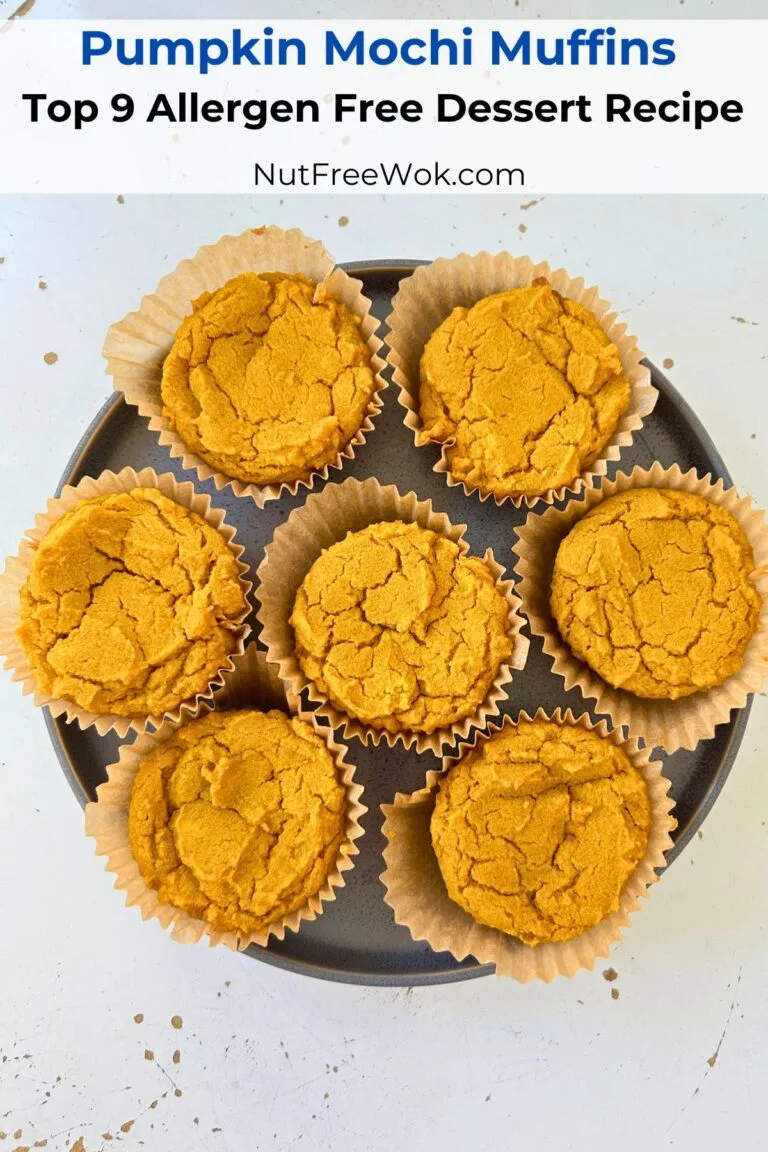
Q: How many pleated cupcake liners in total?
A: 7